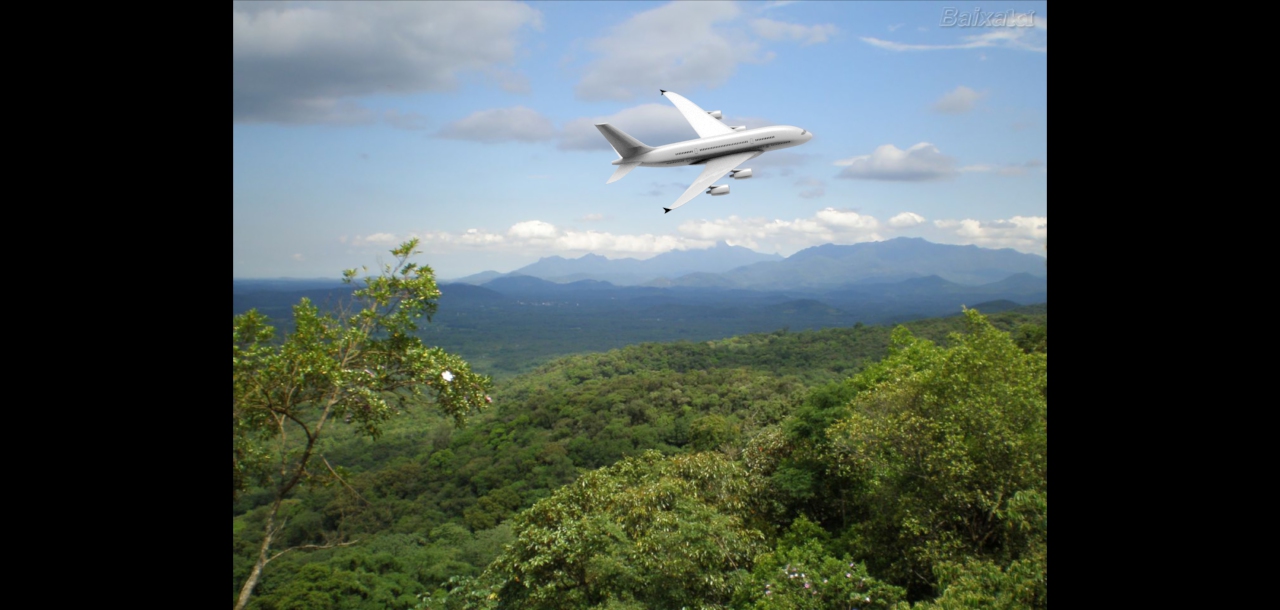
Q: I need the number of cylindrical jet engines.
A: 4